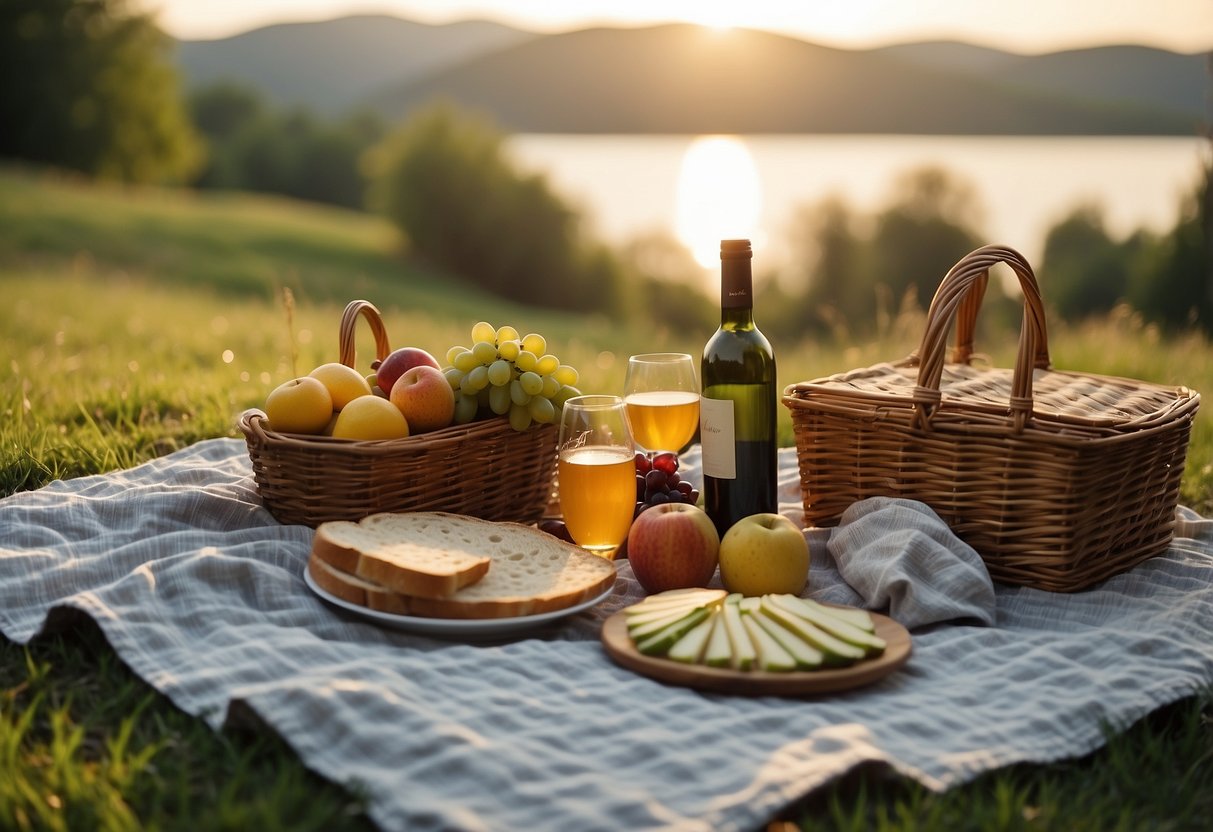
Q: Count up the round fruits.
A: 7